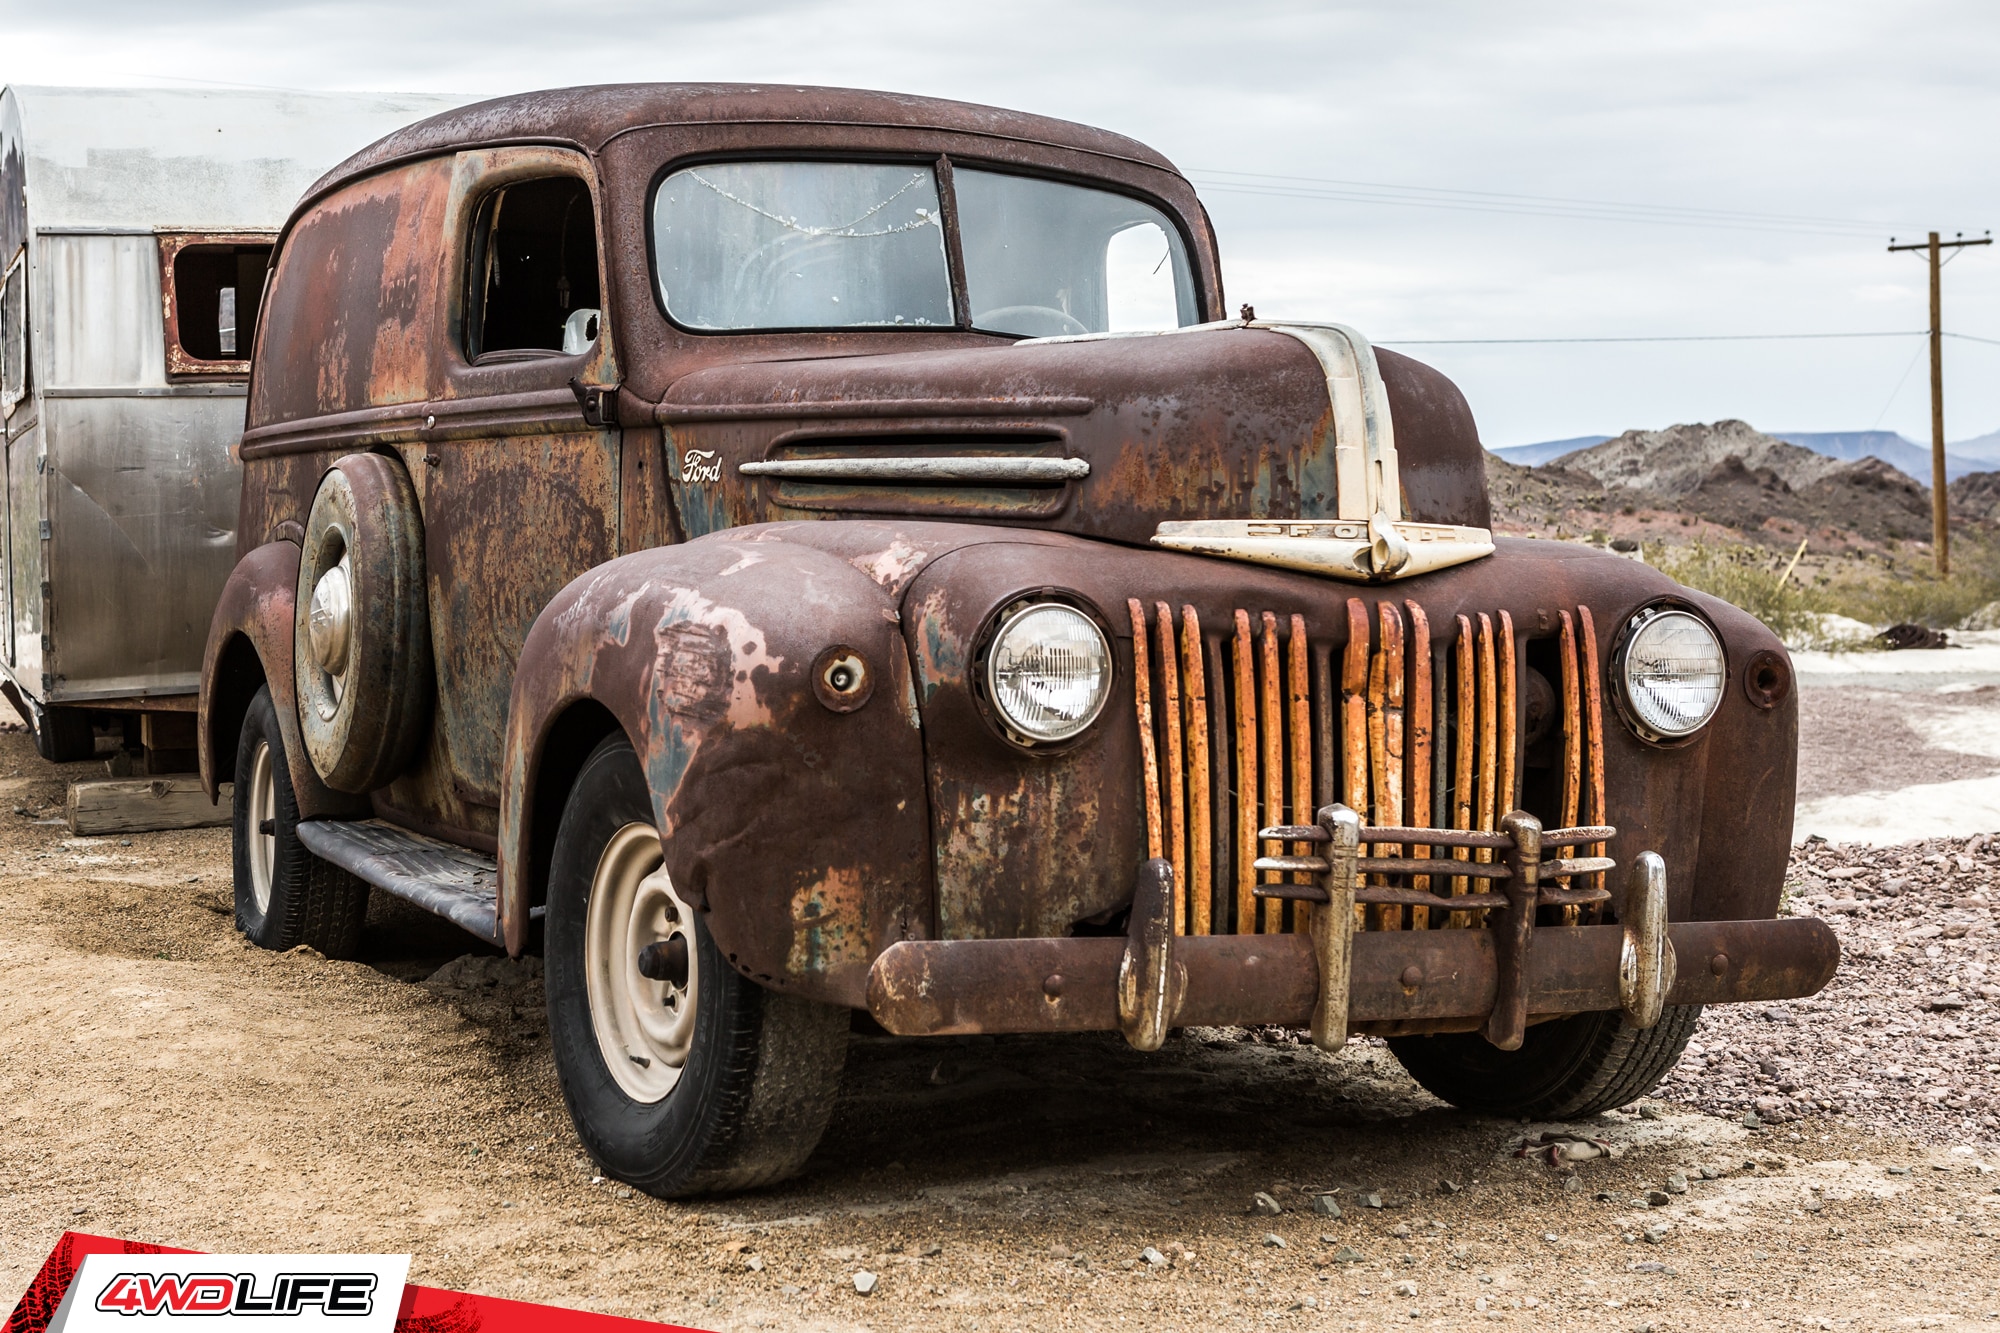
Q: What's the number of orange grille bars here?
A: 14